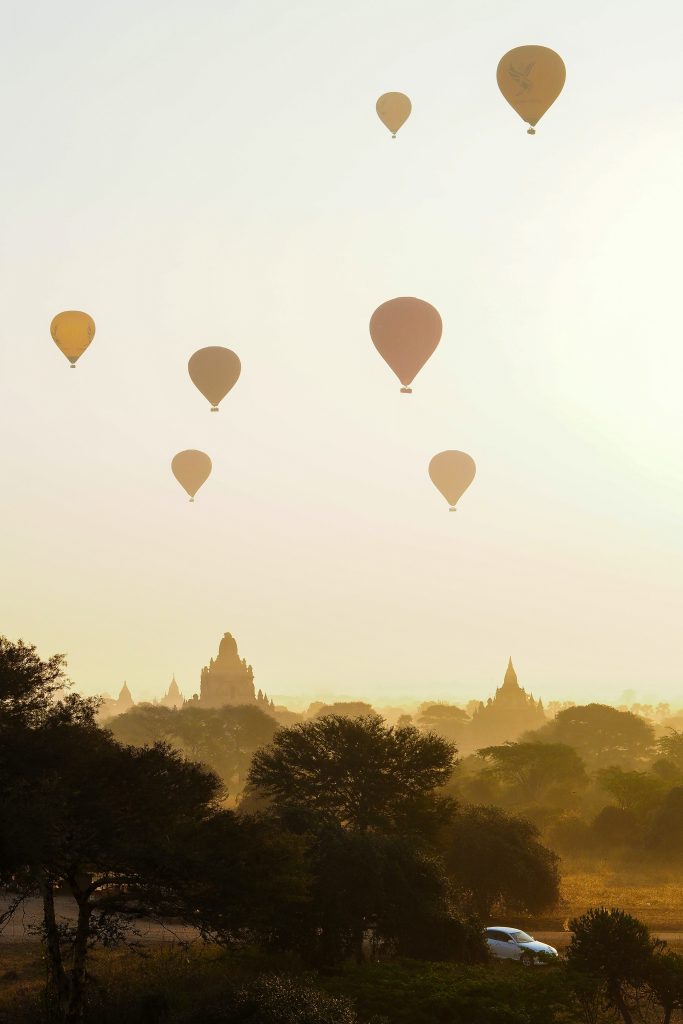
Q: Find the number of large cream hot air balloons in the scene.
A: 0